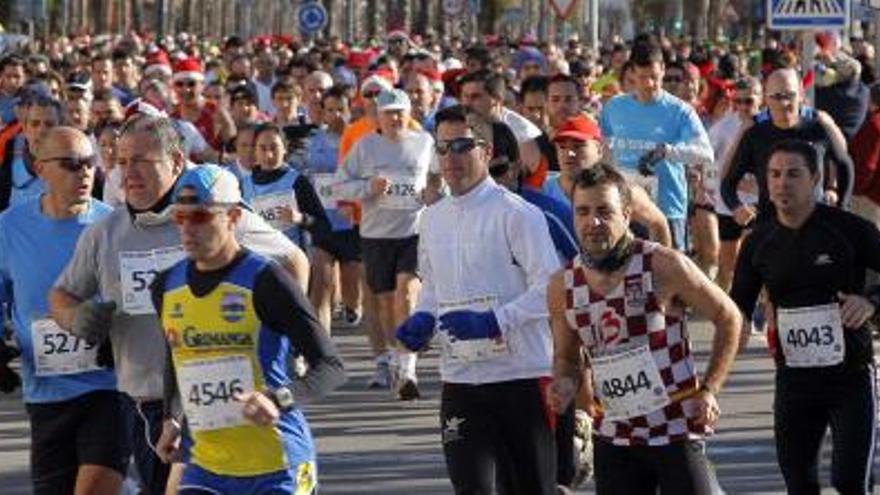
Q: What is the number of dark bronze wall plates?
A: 0